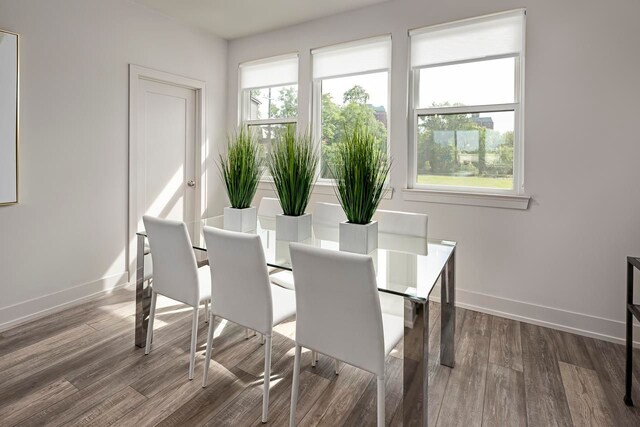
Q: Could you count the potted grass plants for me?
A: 3